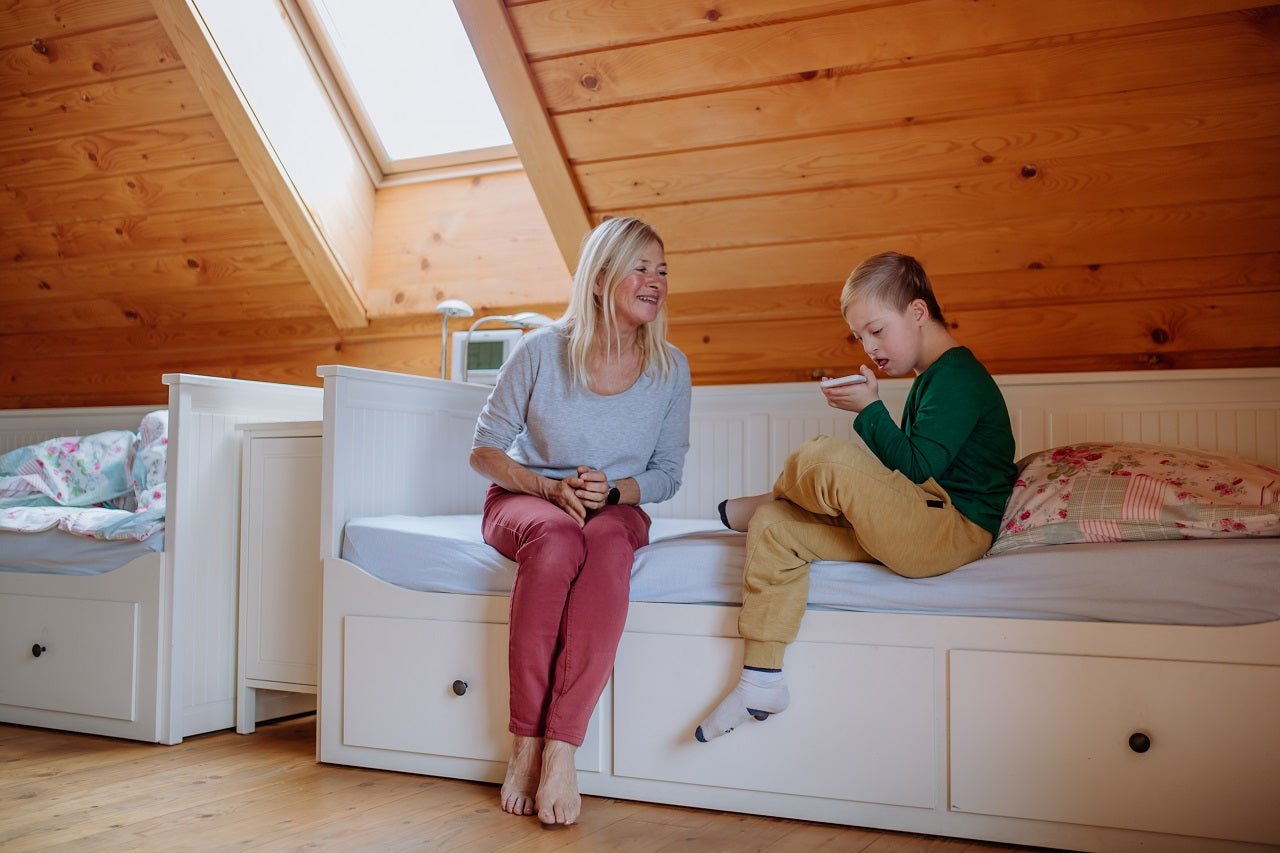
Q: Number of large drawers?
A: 4